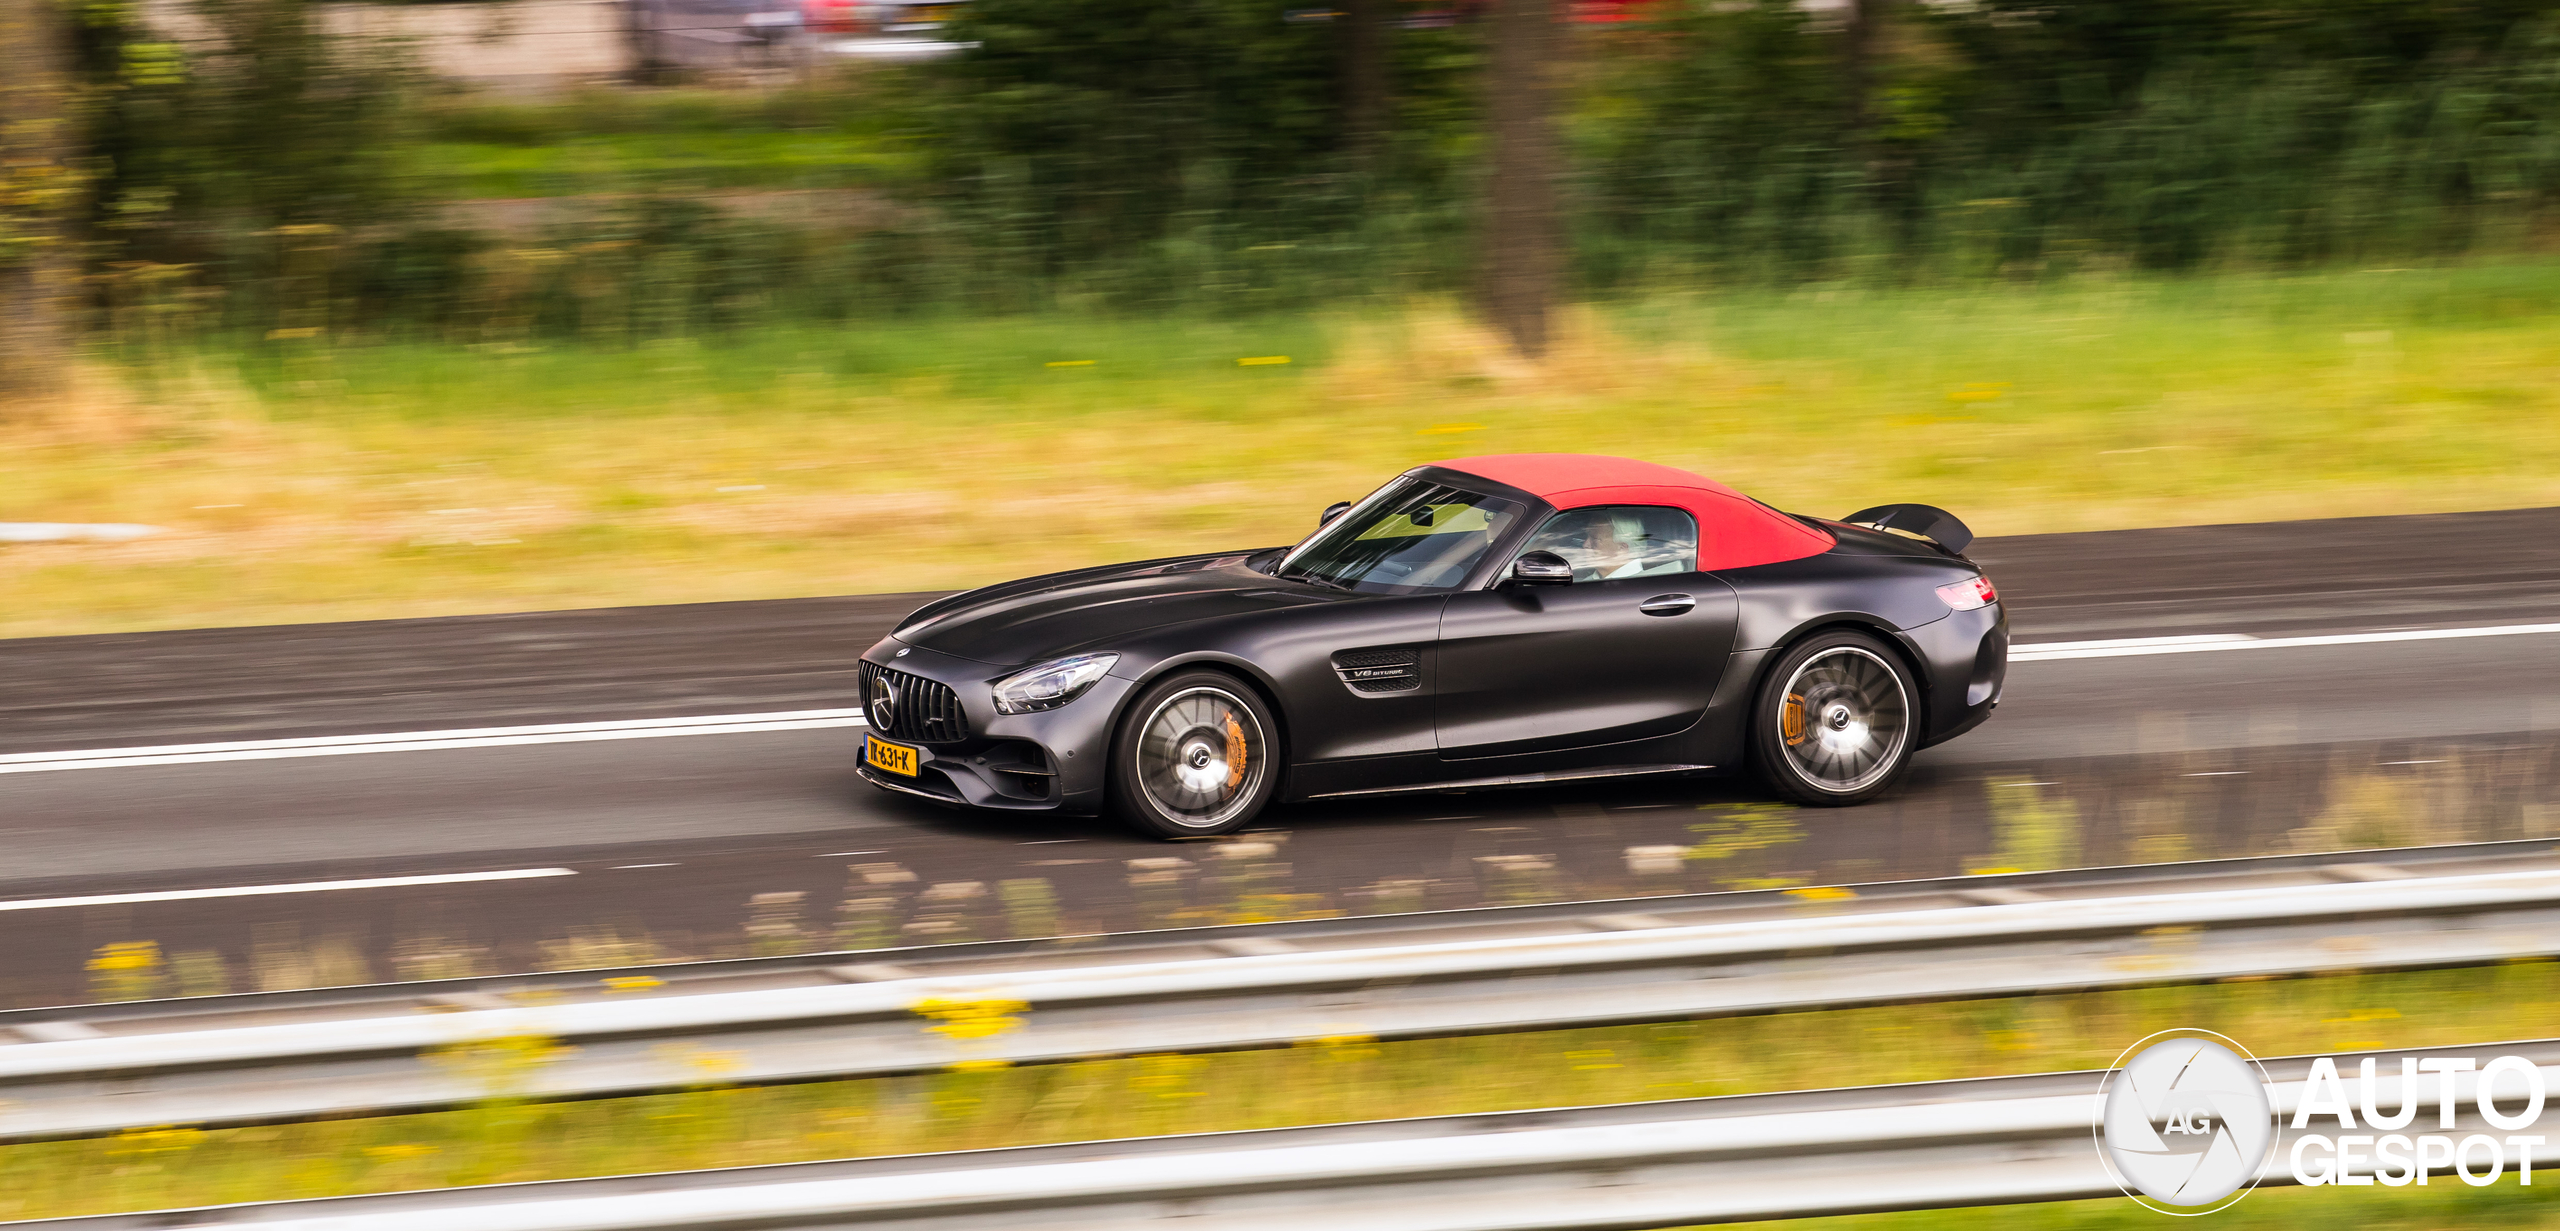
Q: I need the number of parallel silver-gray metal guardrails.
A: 2